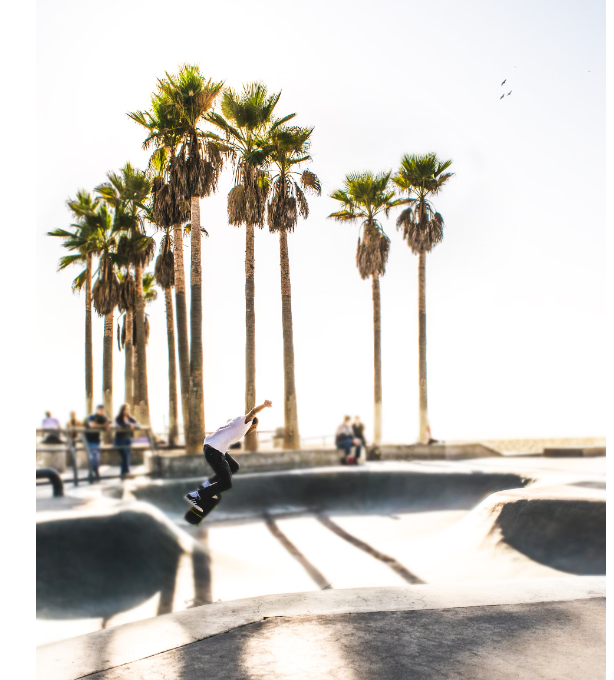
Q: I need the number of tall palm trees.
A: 11